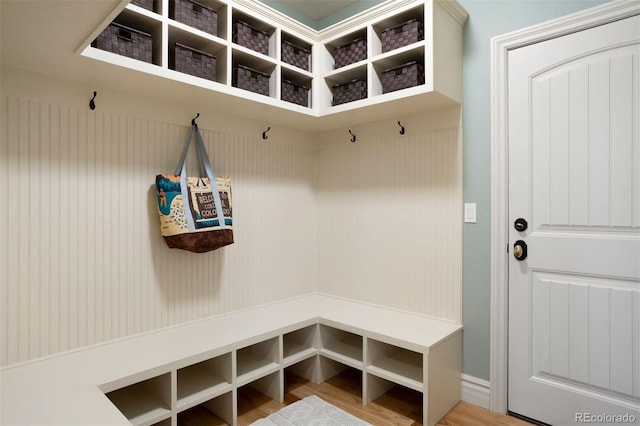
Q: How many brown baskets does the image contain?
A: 12